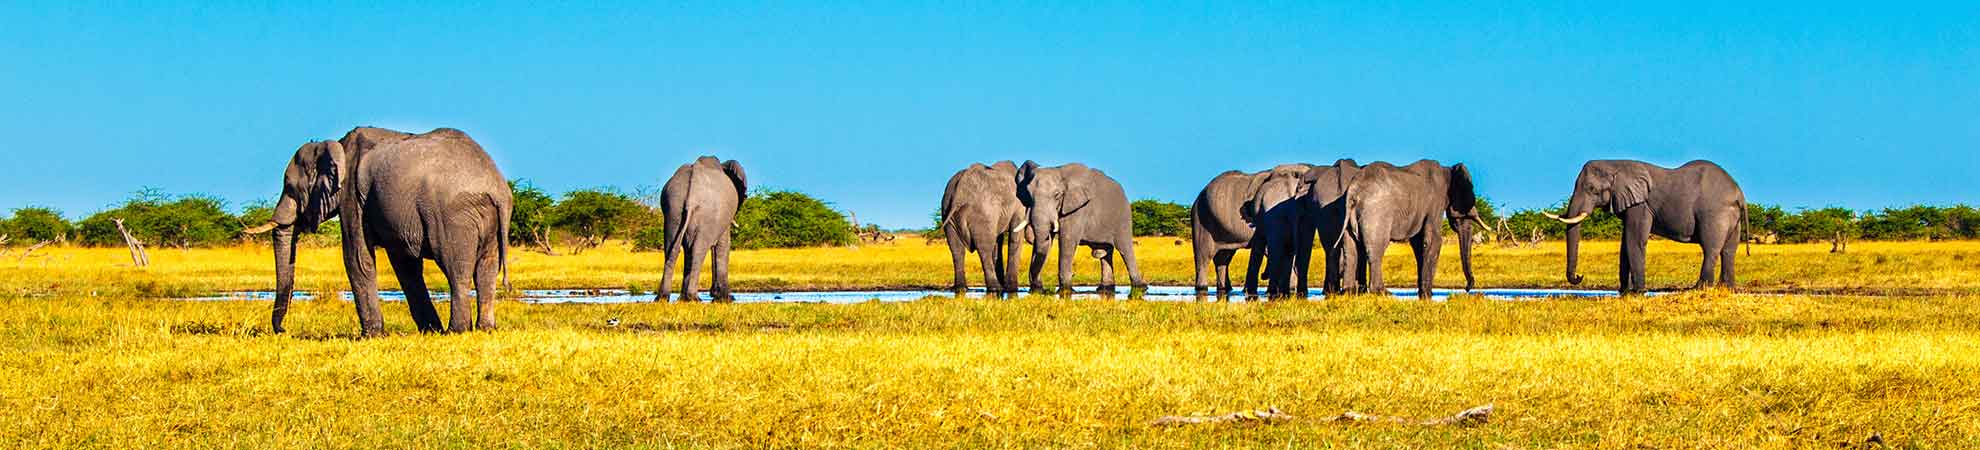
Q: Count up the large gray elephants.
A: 9